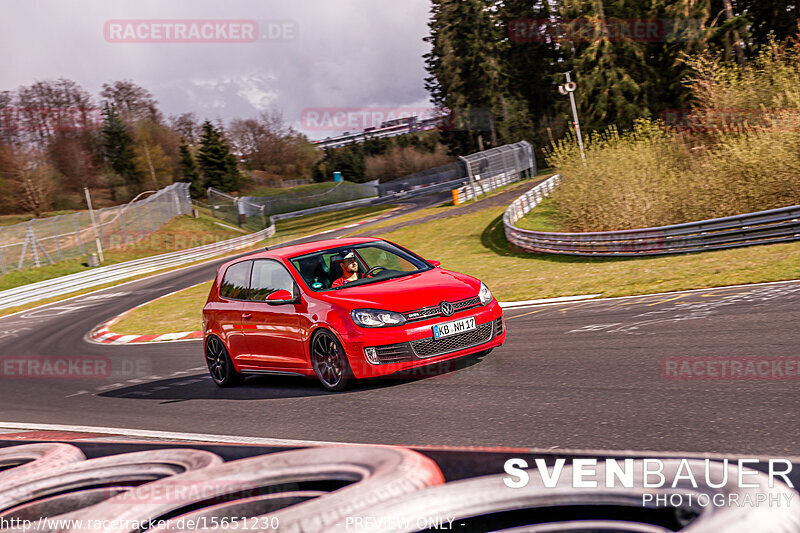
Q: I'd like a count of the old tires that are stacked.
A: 4